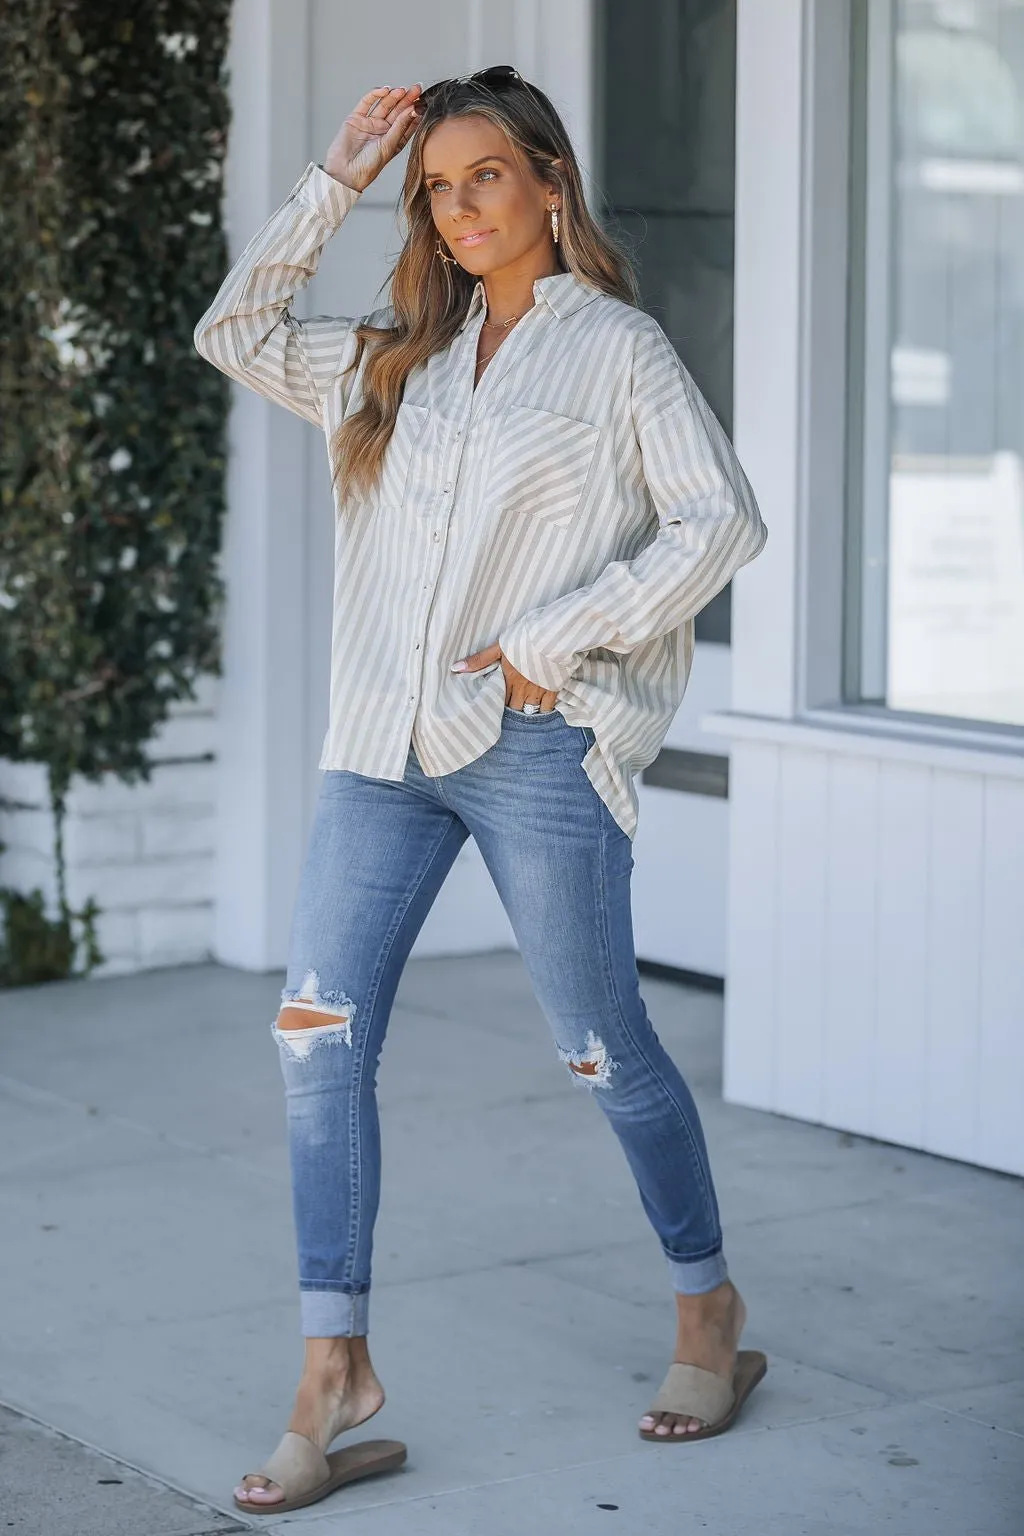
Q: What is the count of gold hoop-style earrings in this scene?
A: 2